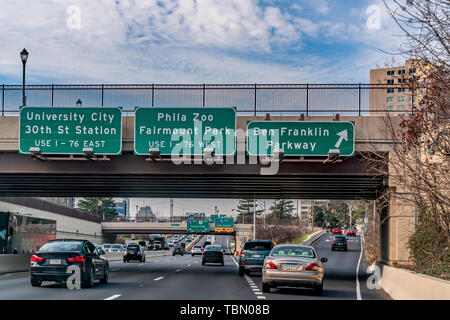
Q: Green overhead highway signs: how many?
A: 5